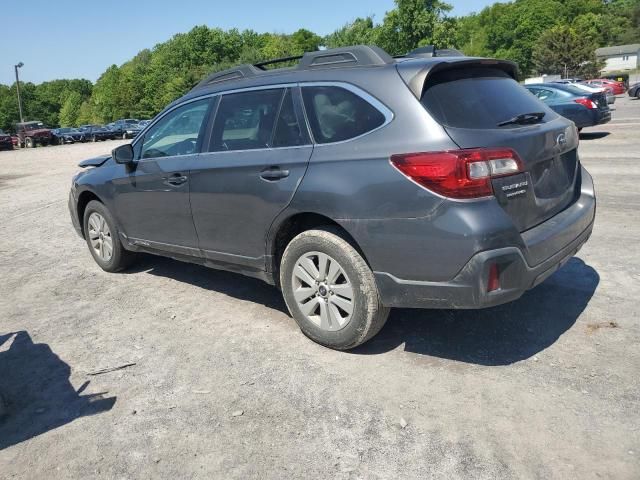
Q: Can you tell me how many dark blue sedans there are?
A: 1